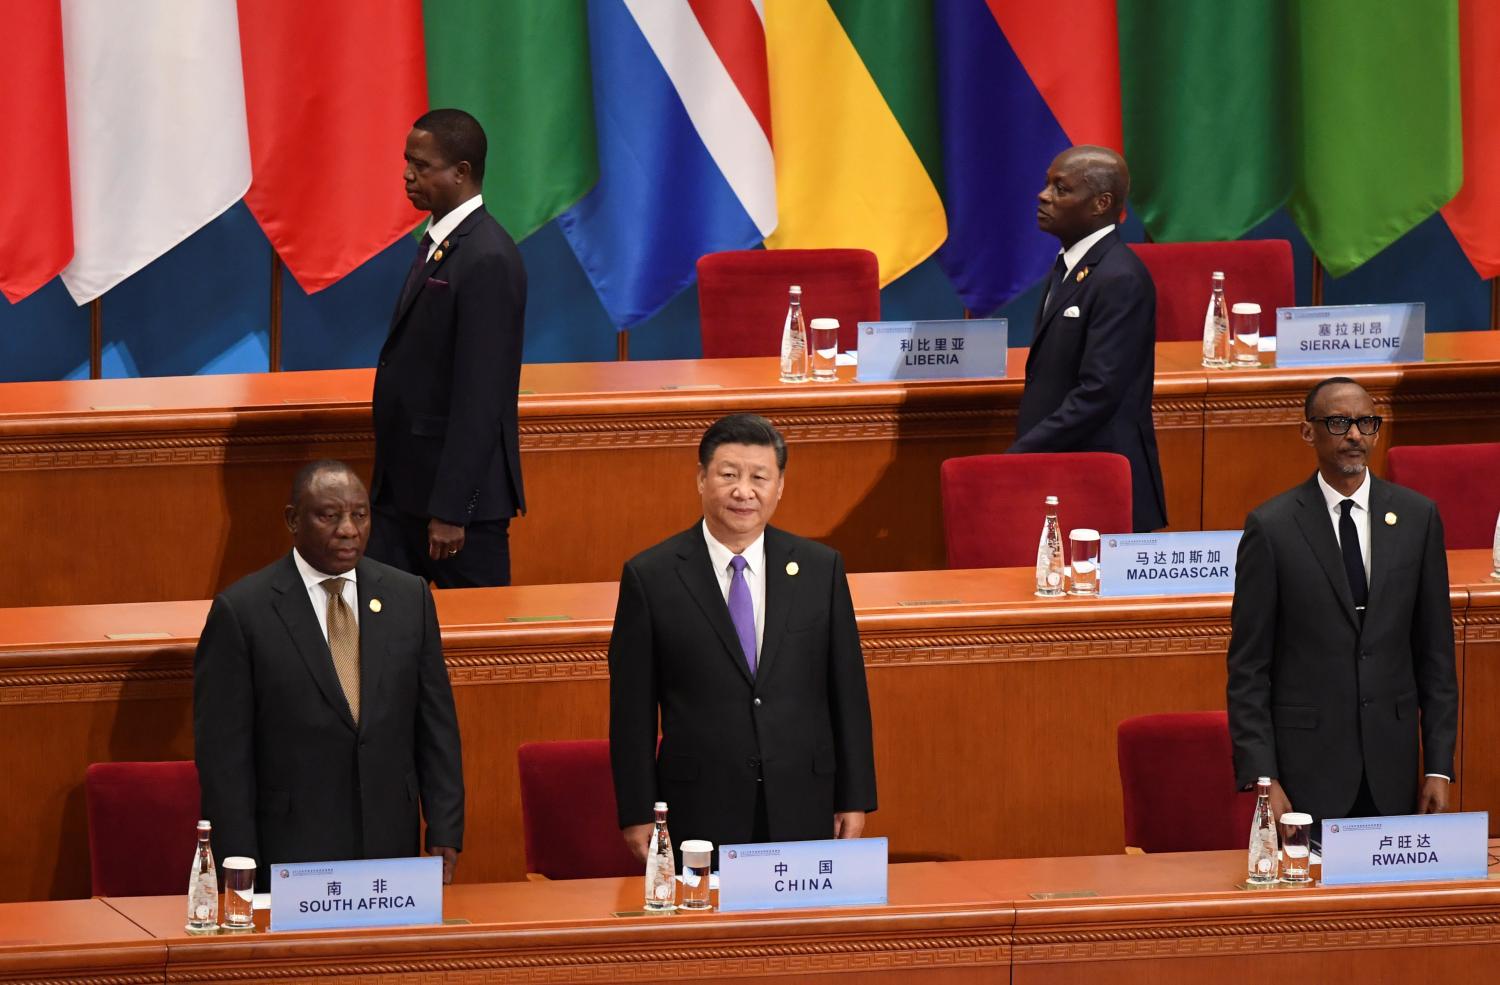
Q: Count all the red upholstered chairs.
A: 7